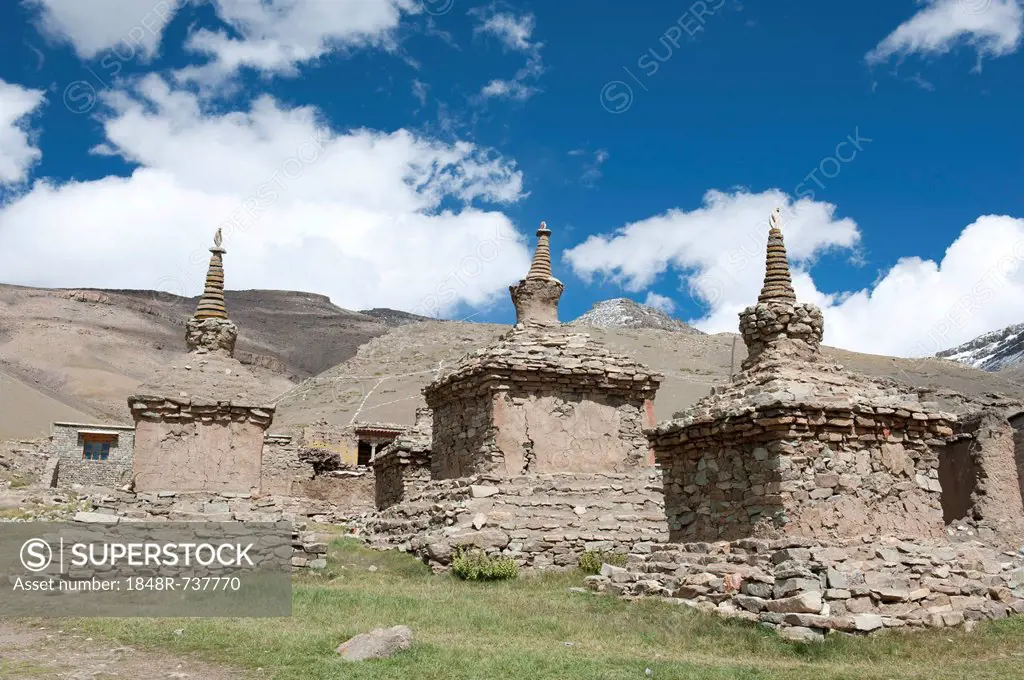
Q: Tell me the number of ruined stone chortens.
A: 3